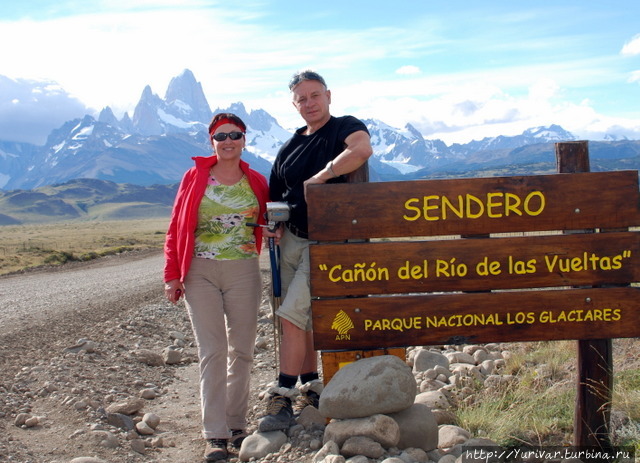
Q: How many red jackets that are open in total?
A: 1